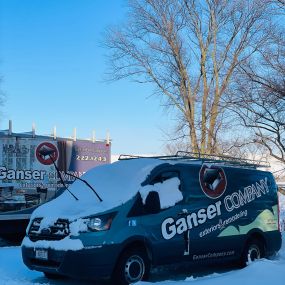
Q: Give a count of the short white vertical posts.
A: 6